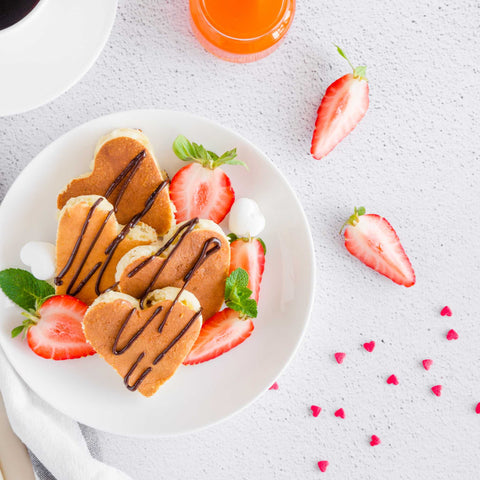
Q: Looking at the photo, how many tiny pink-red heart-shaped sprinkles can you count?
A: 13